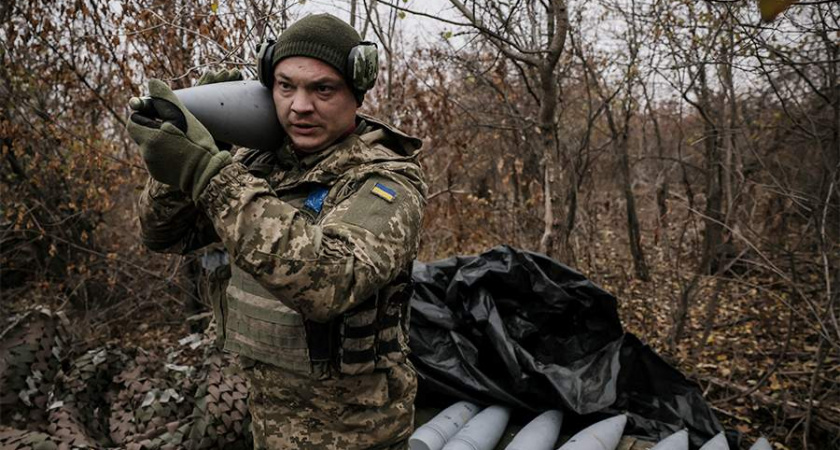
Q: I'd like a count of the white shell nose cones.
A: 7